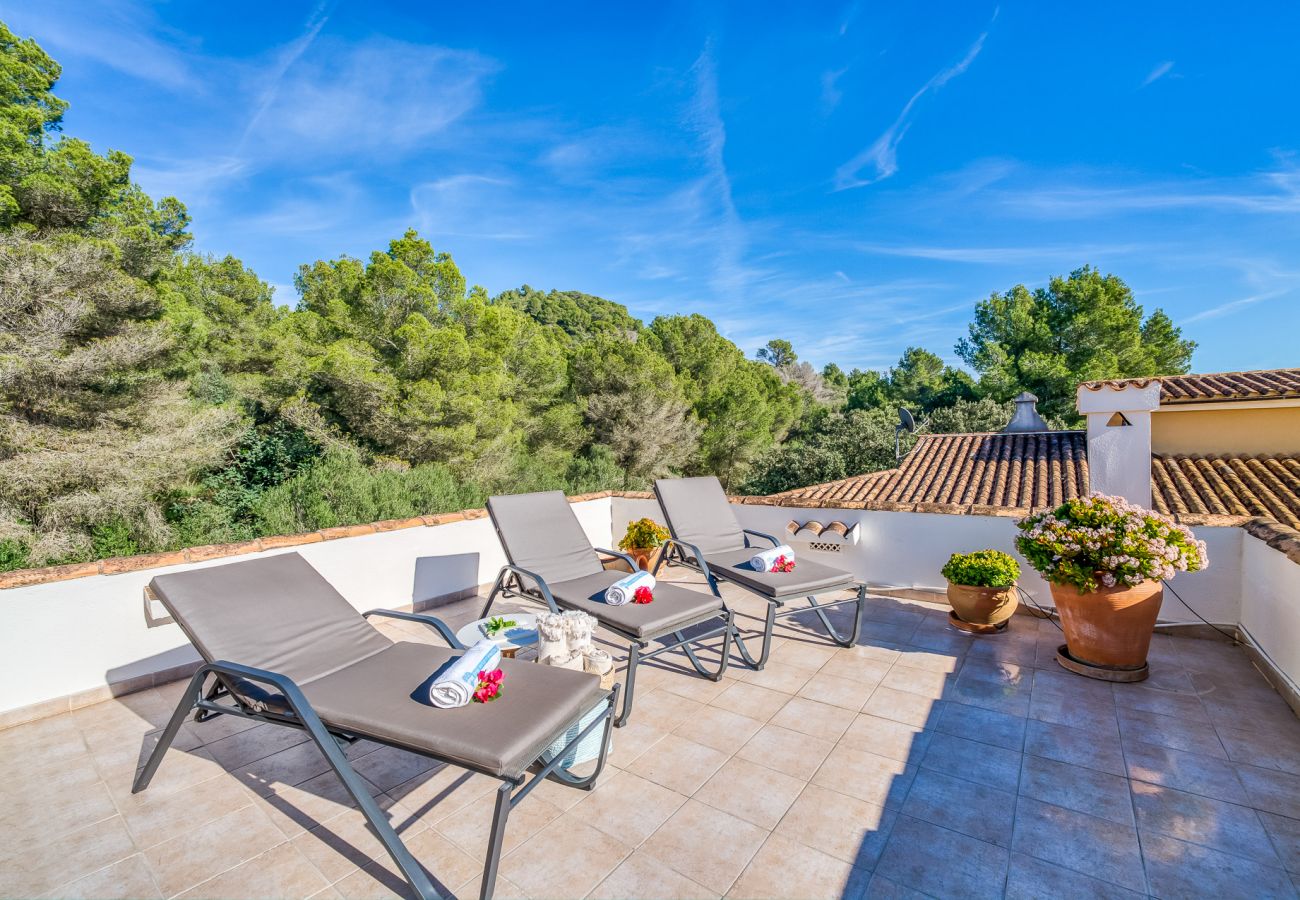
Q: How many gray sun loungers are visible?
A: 3